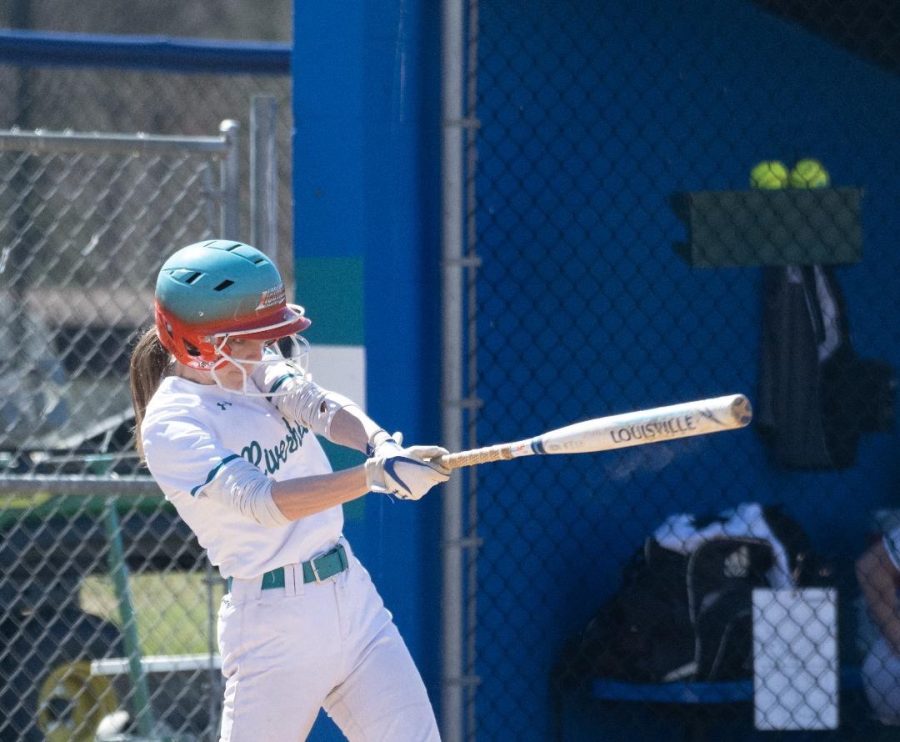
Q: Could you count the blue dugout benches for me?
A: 1